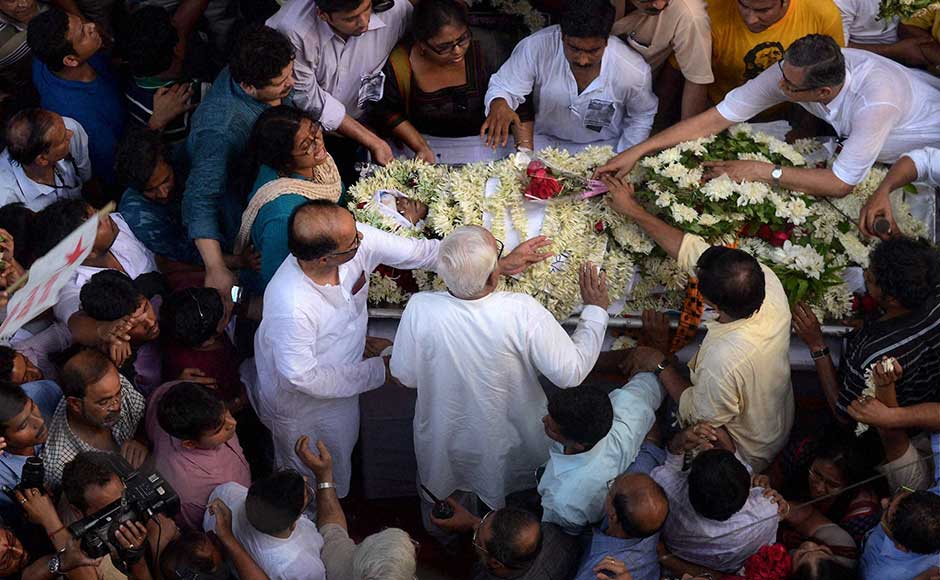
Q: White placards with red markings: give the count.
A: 1